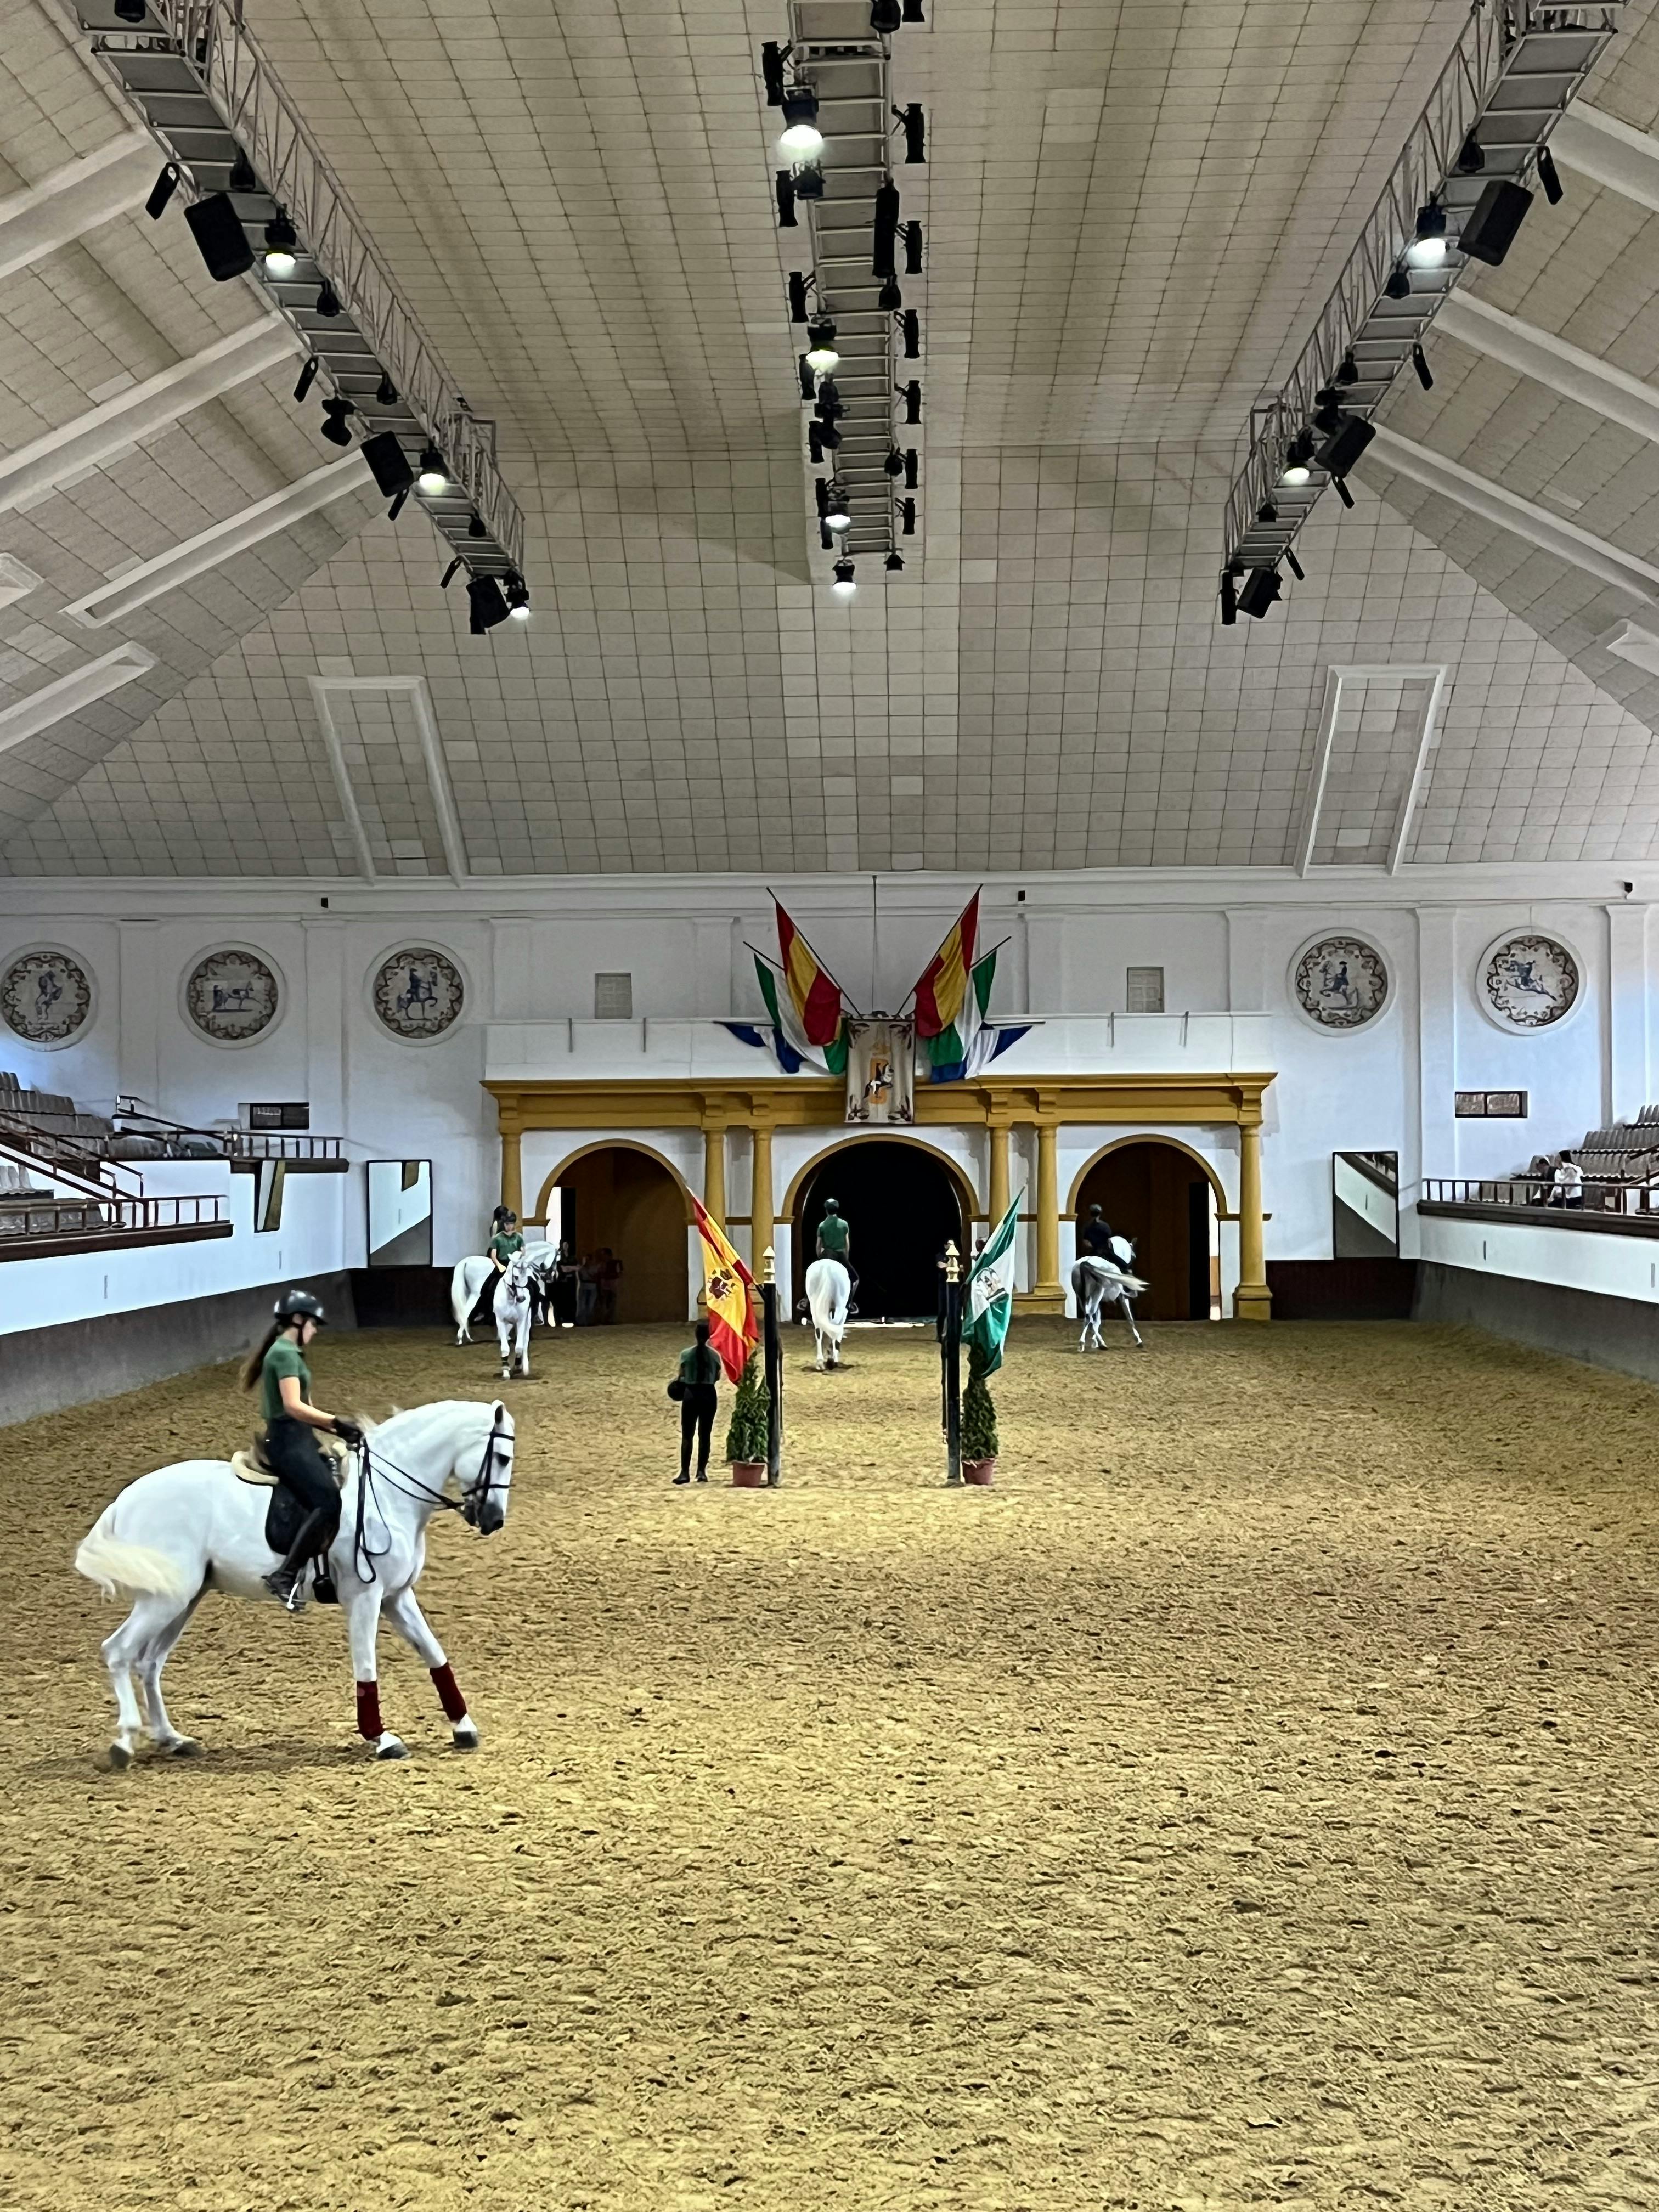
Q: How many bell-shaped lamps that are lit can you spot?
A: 9